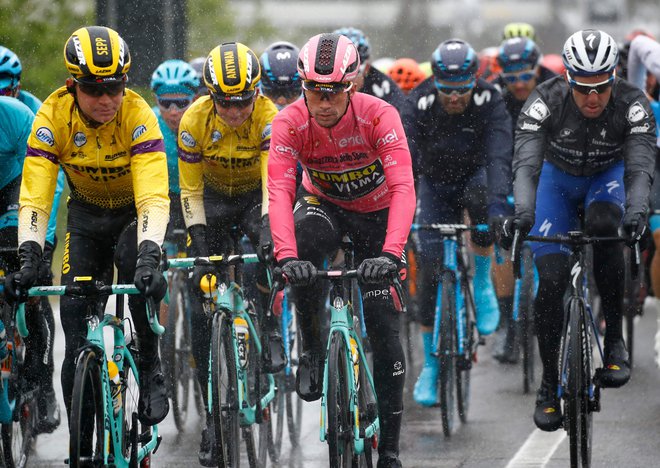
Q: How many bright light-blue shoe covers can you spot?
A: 2